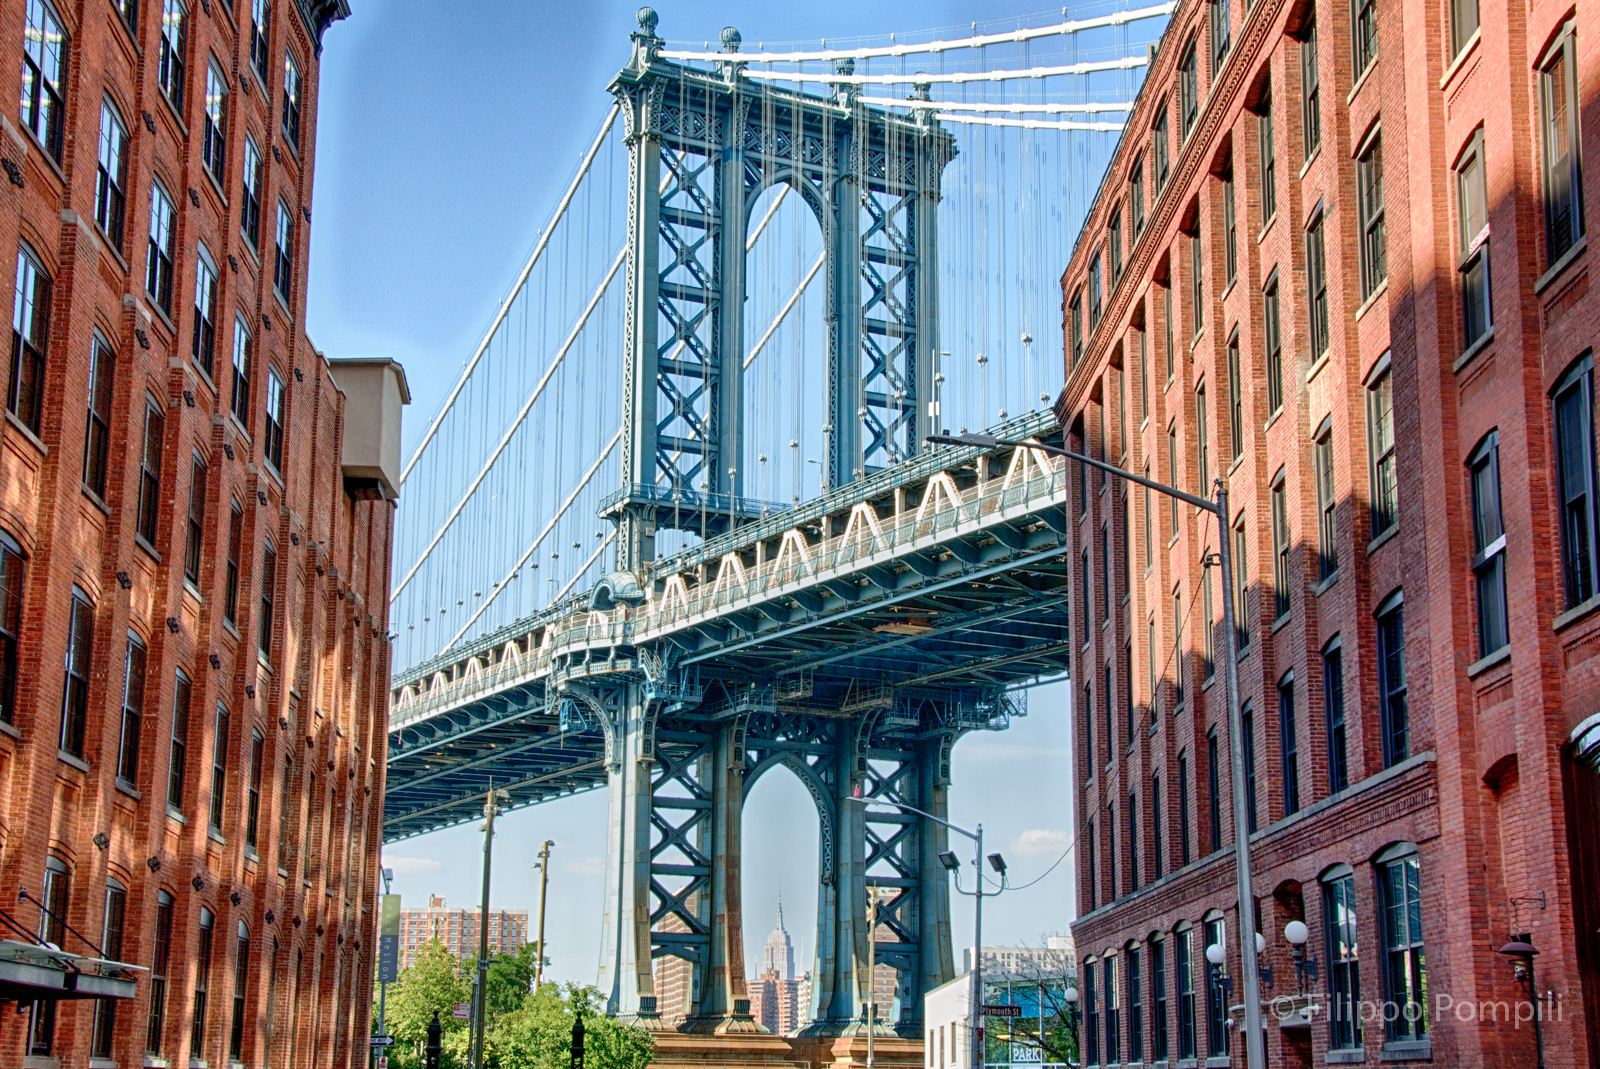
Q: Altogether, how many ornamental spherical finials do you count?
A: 4